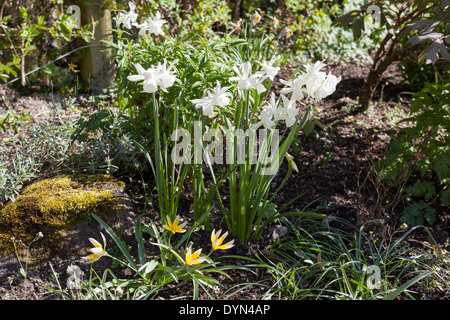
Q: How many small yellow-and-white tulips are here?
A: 4